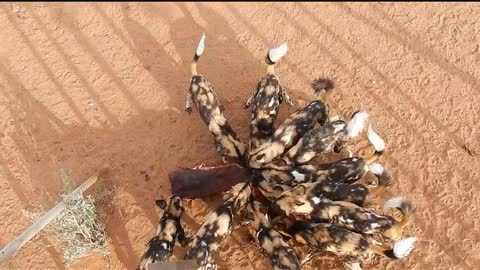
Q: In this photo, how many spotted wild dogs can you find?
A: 11